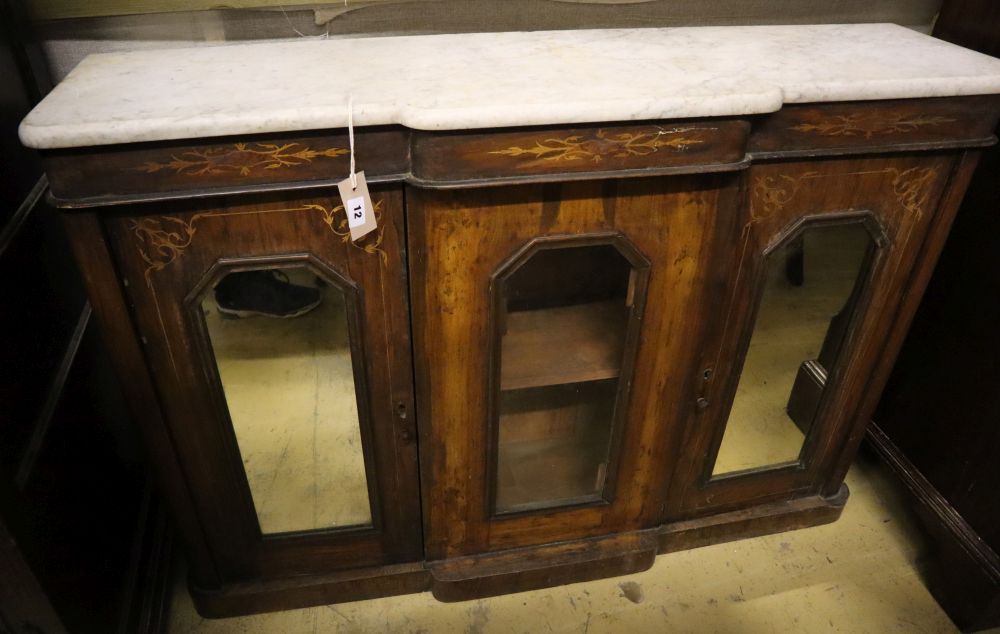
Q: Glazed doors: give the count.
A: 1